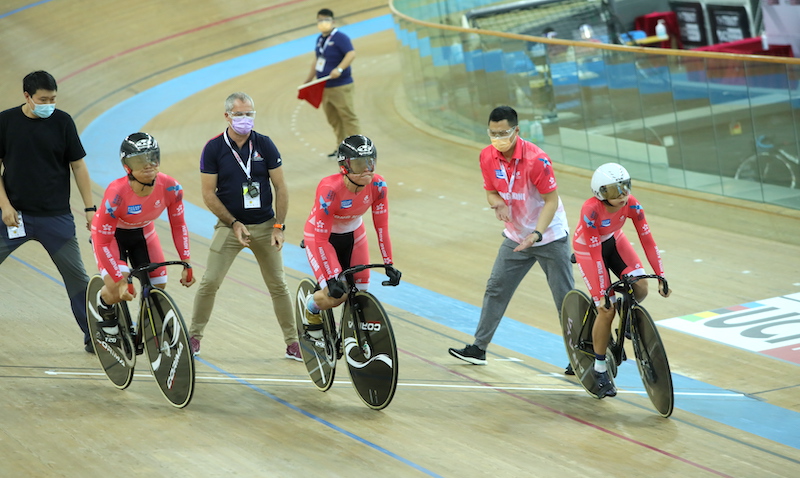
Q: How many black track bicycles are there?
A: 3